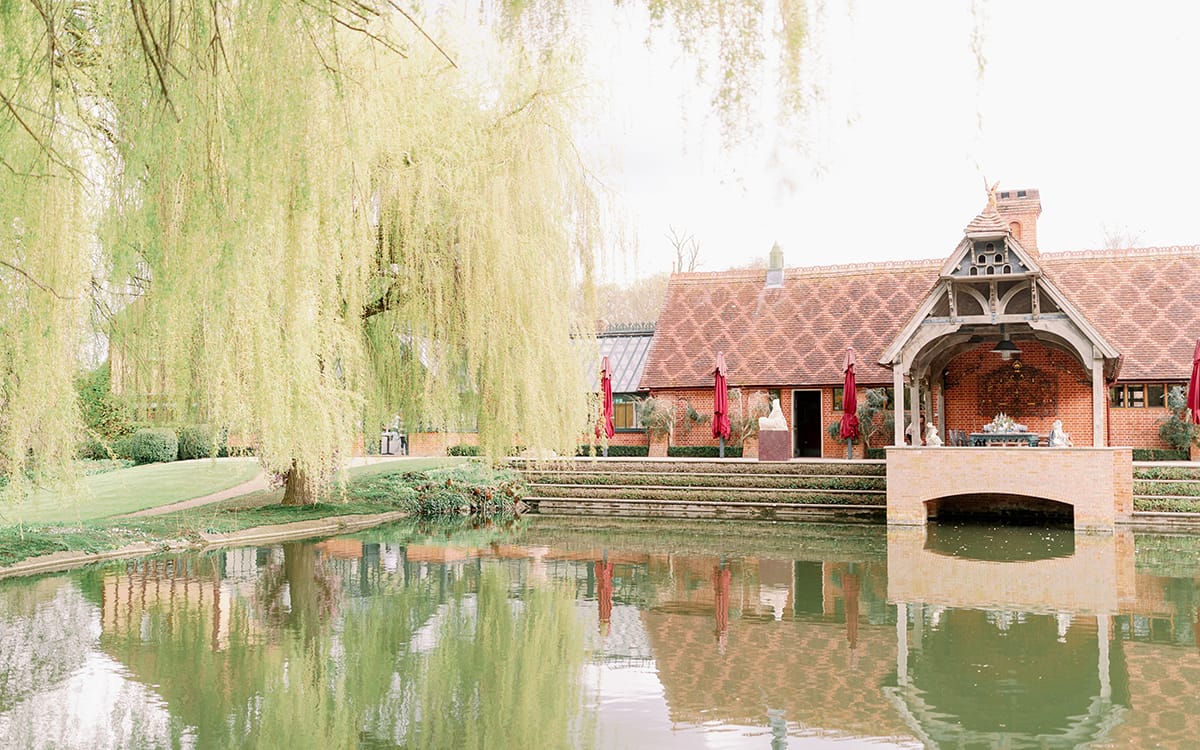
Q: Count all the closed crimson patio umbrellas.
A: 4